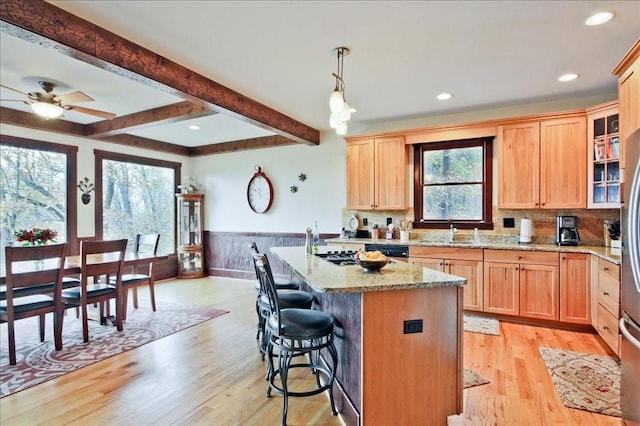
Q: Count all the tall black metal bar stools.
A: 3